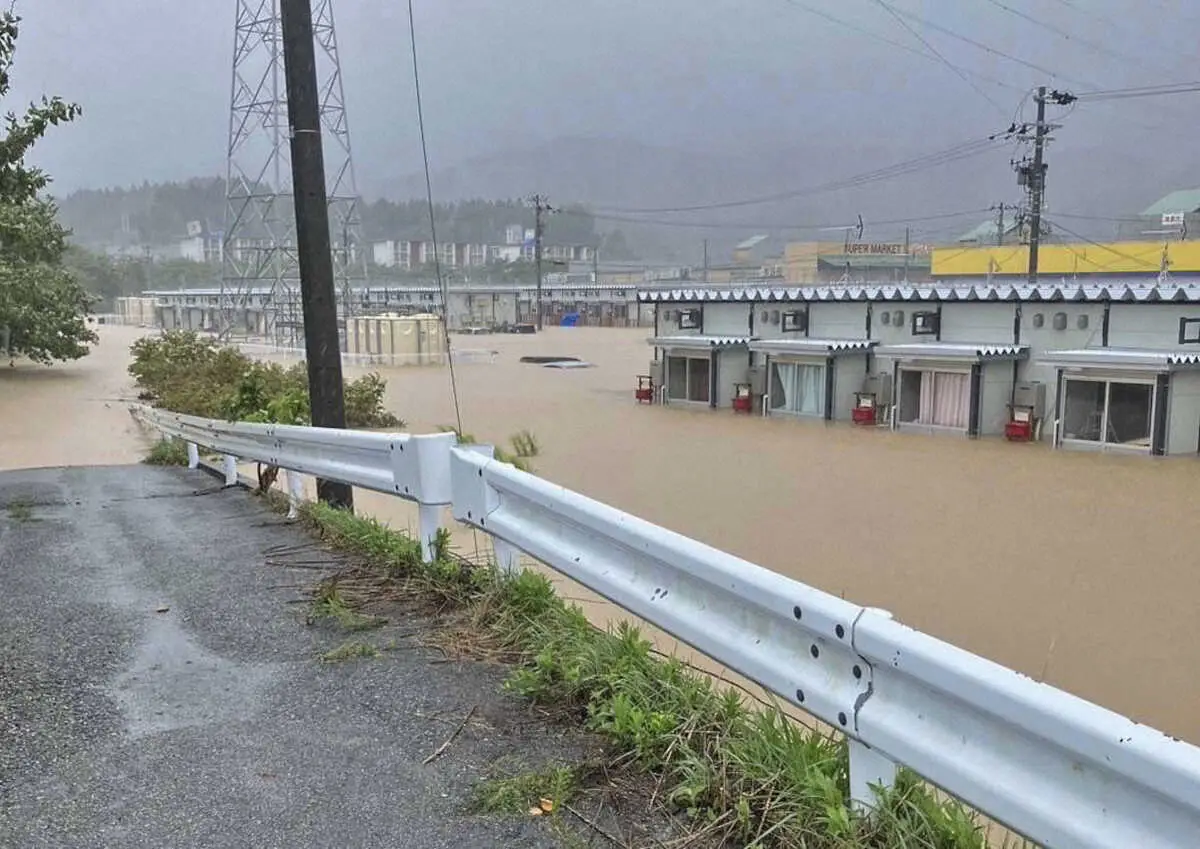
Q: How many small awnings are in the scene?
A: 4